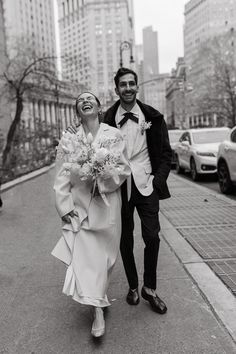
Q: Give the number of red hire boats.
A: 0